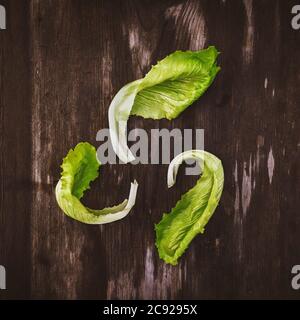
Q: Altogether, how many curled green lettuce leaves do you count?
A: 3